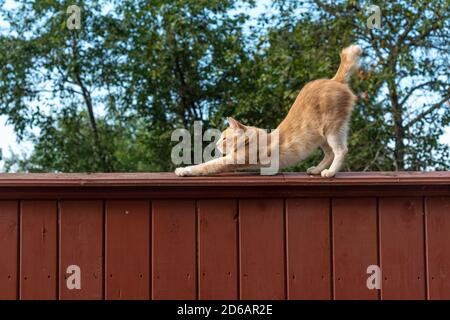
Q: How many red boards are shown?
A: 11